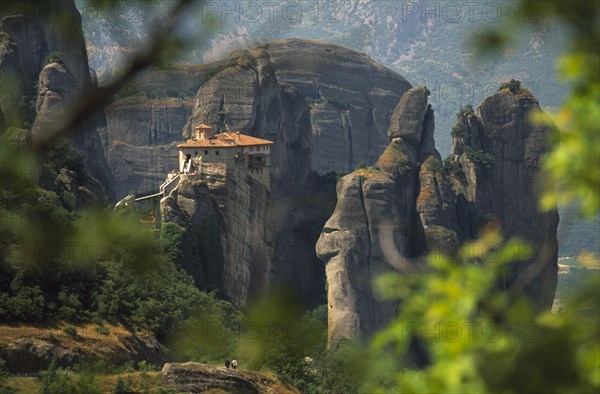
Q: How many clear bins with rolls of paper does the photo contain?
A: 0